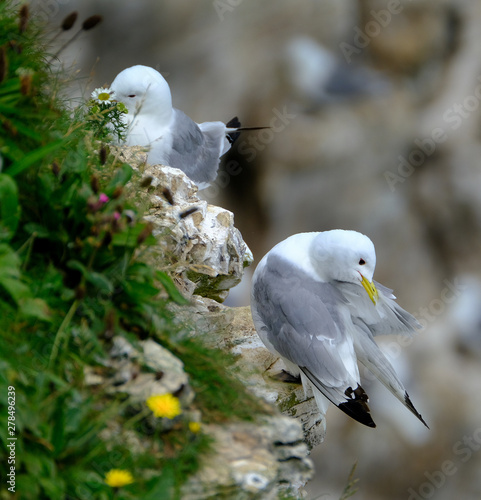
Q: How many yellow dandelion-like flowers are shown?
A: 3